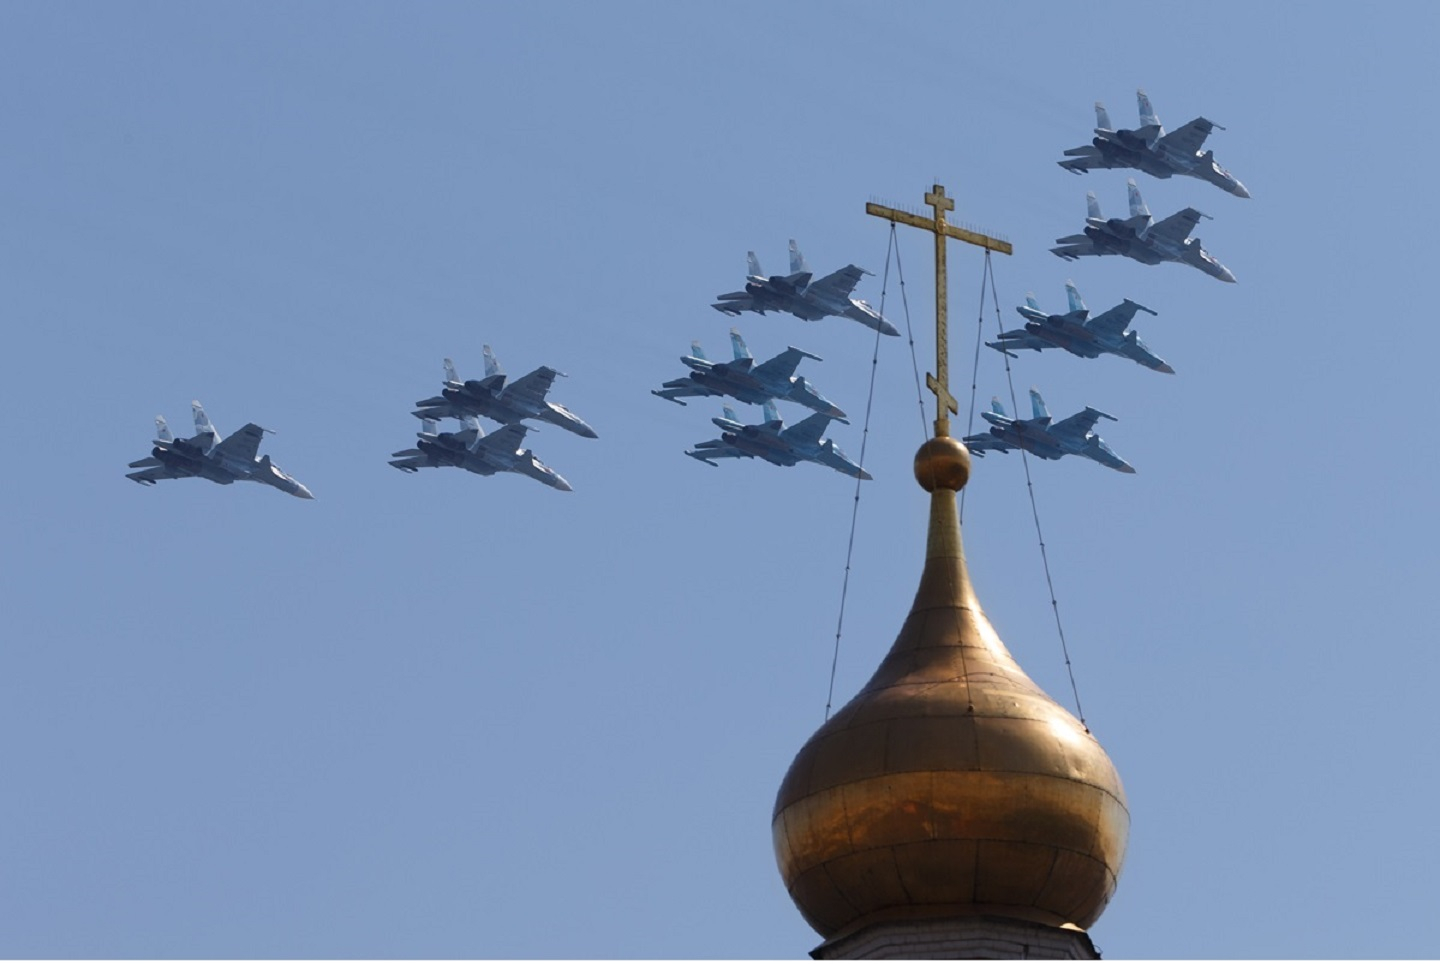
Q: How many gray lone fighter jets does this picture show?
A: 1